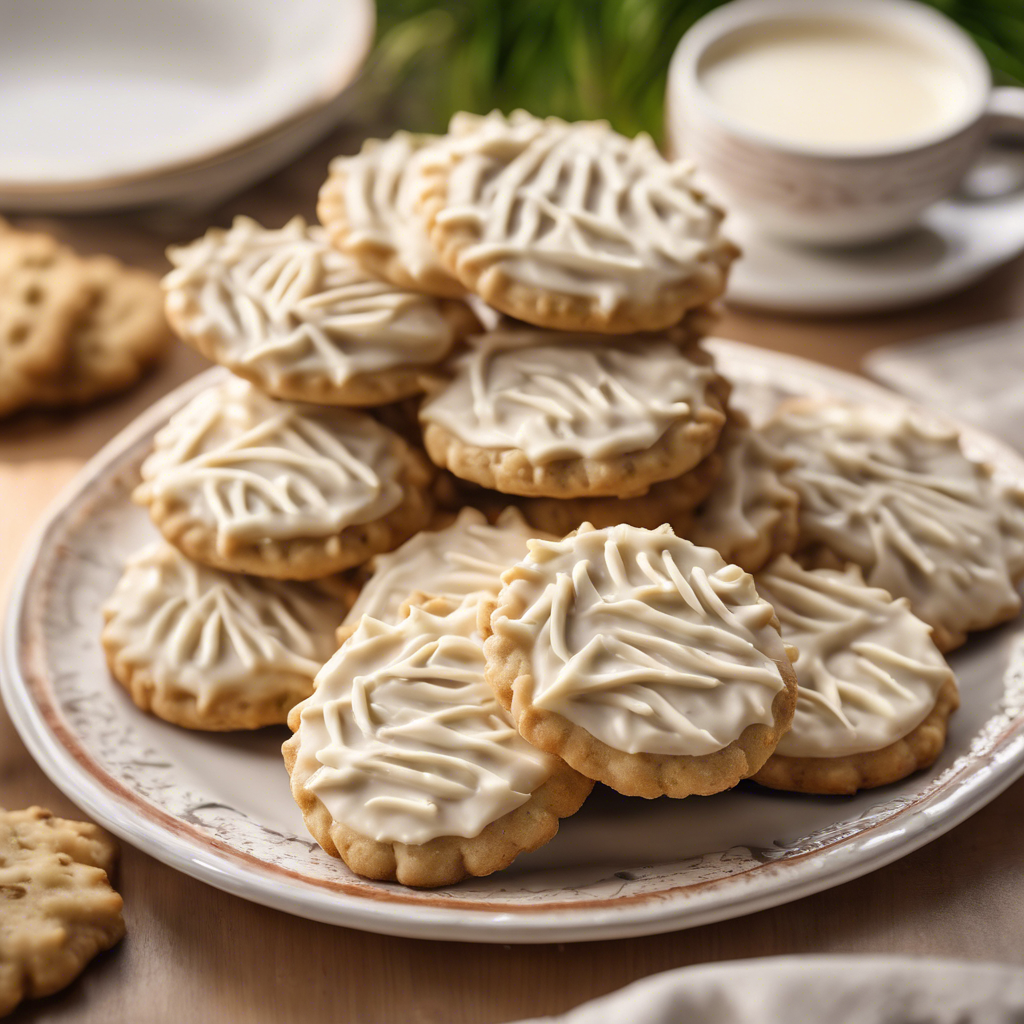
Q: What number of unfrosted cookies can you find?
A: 3